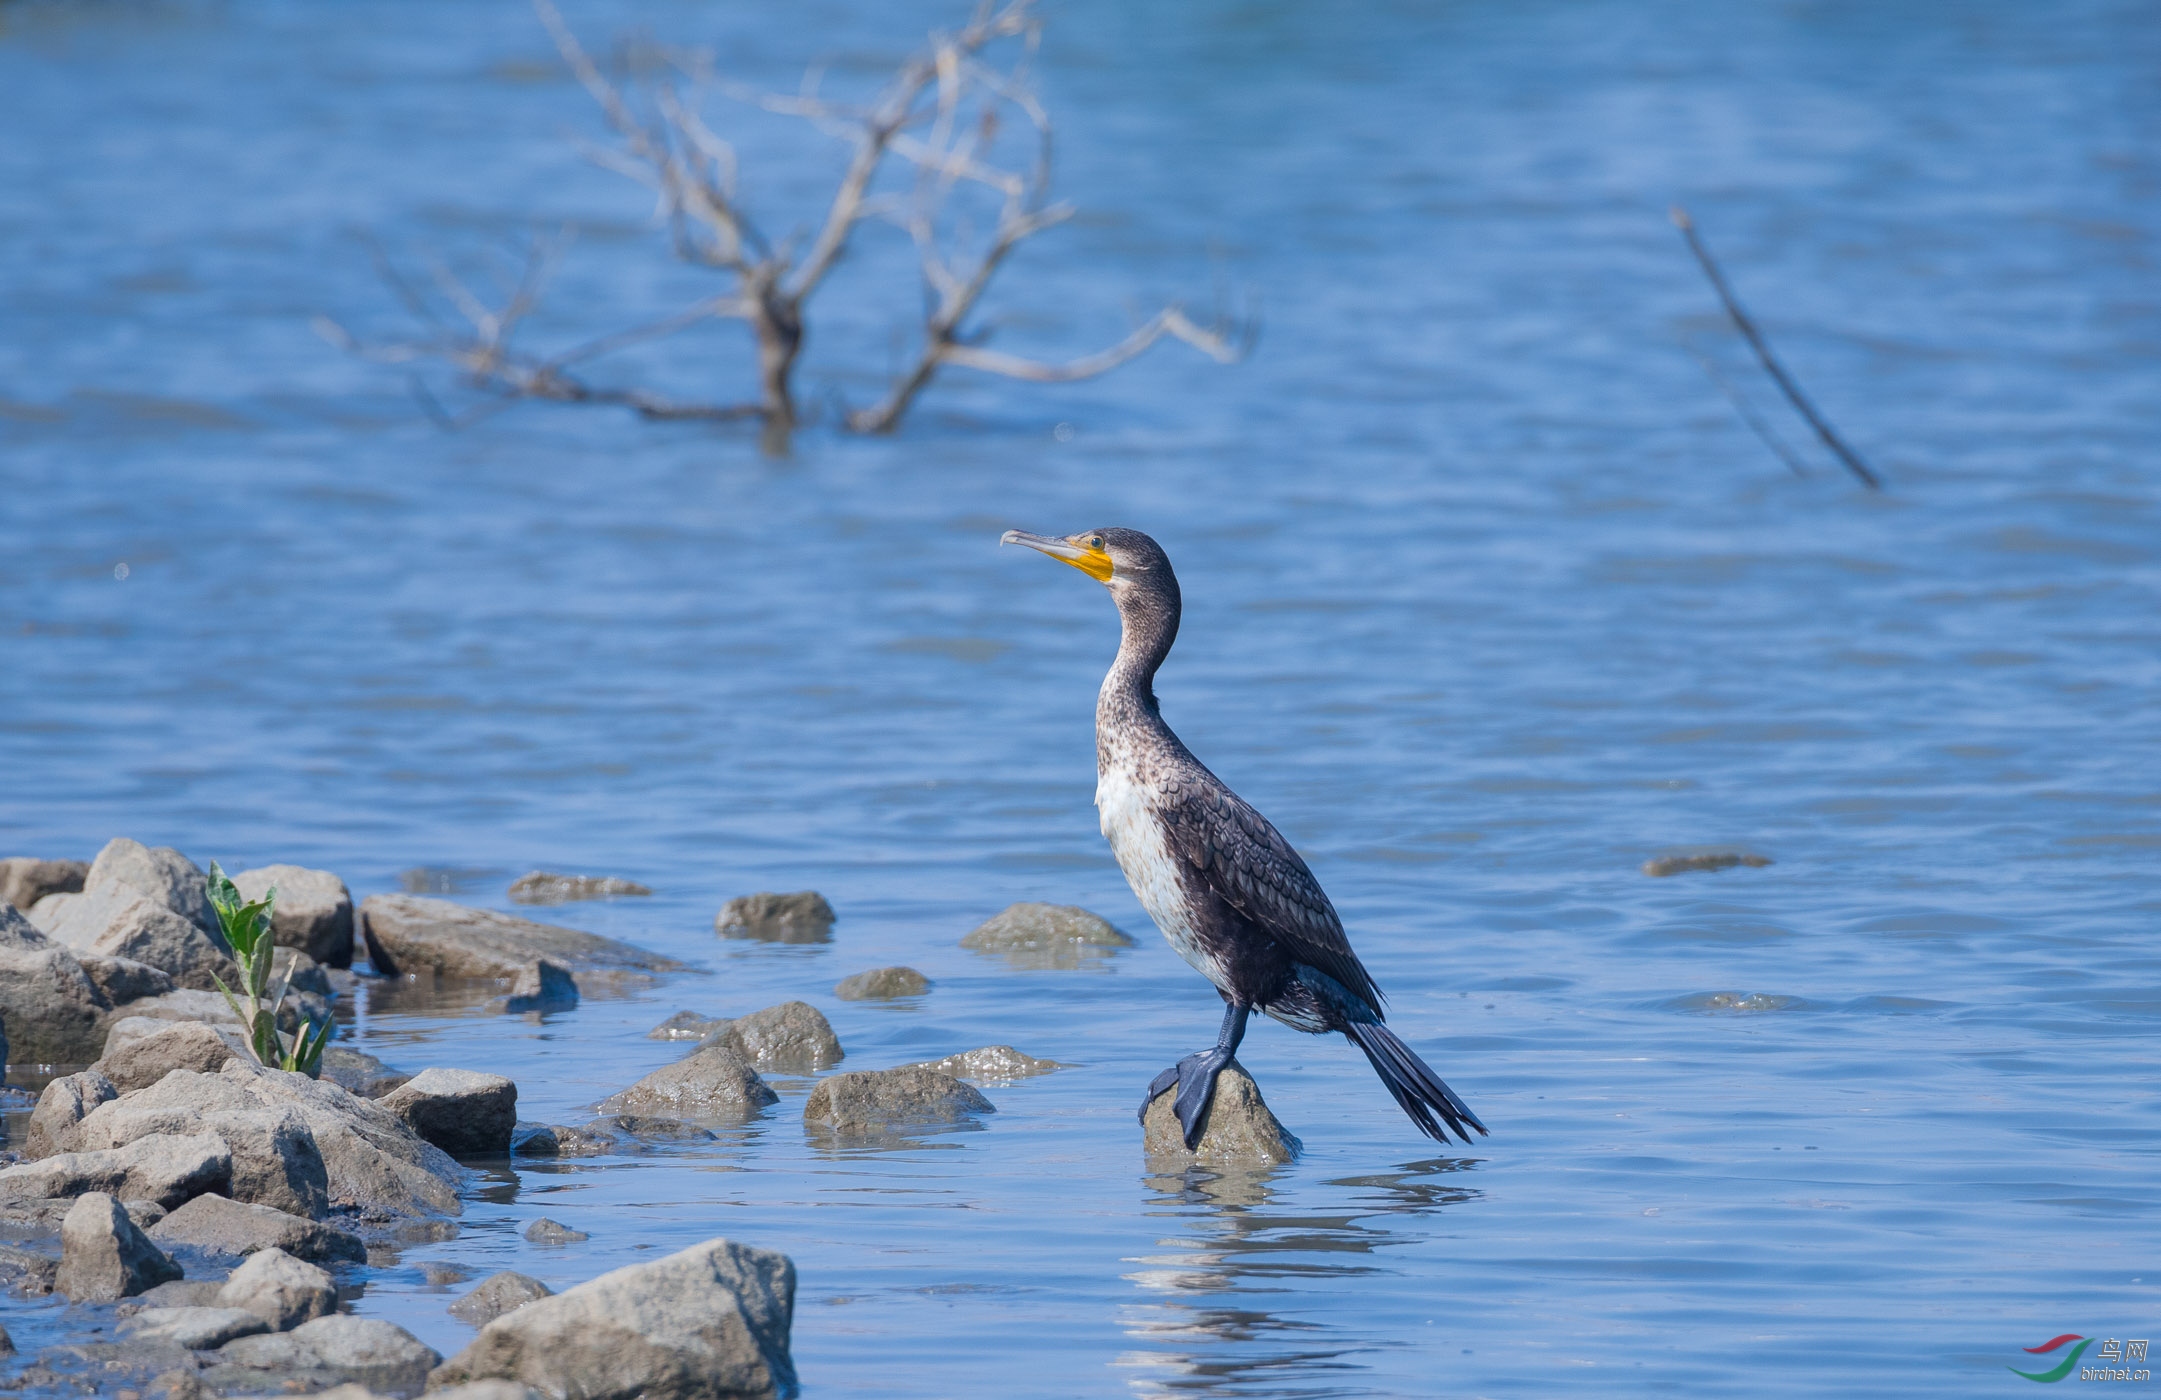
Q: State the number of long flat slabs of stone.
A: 1